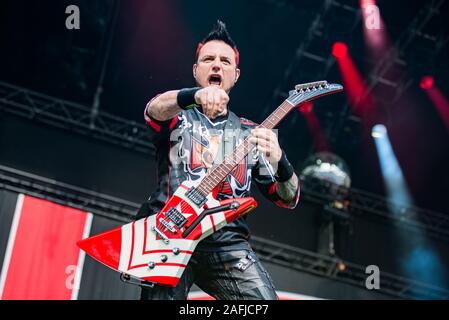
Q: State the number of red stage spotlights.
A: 4